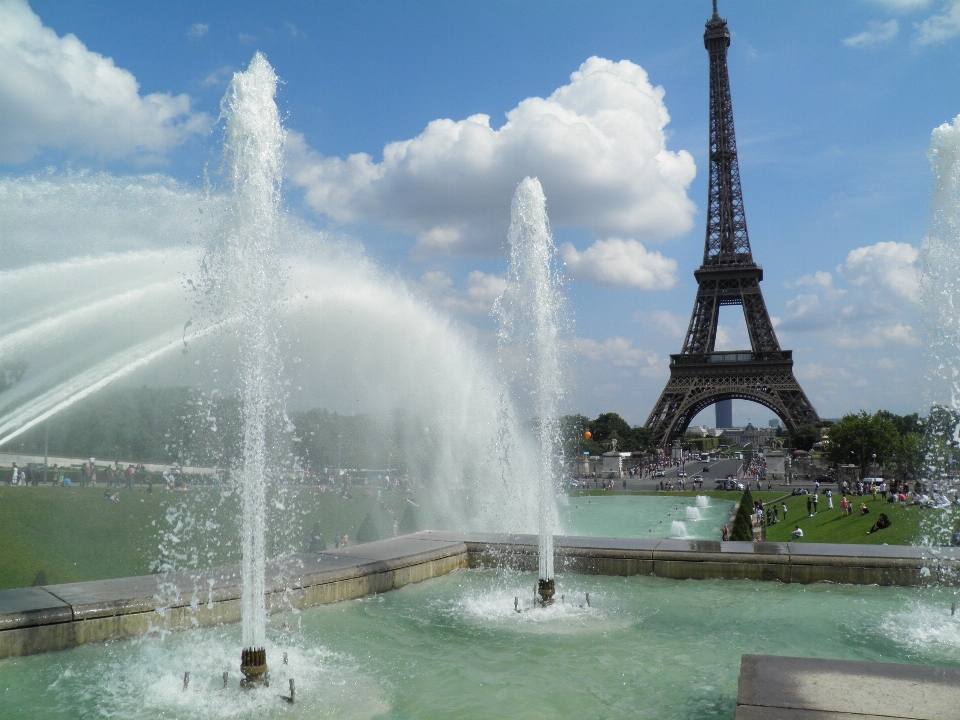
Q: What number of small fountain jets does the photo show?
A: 3